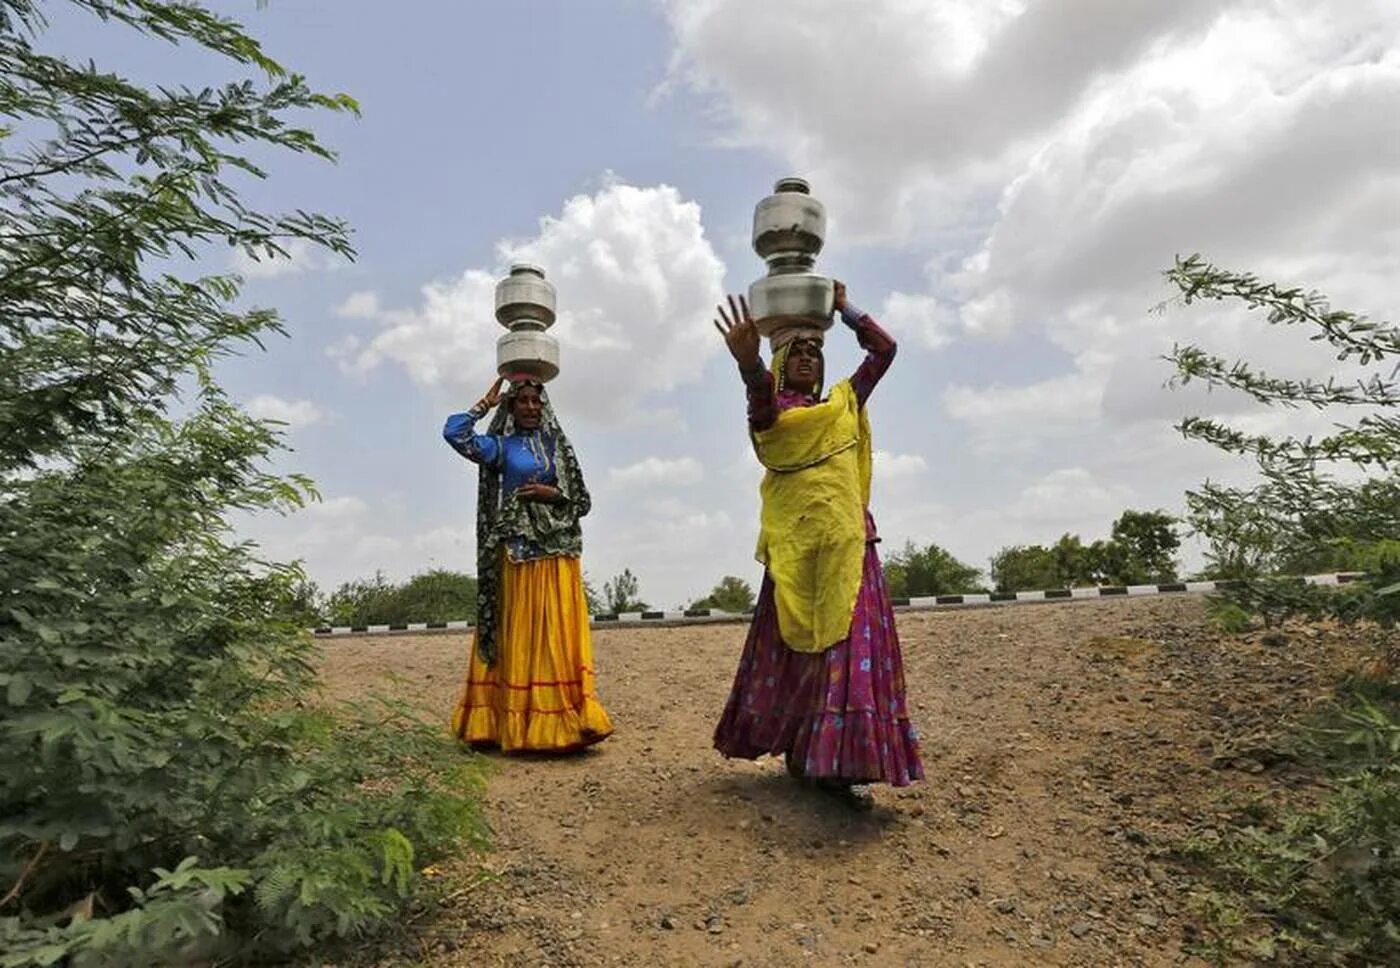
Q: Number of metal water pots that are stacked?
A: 4